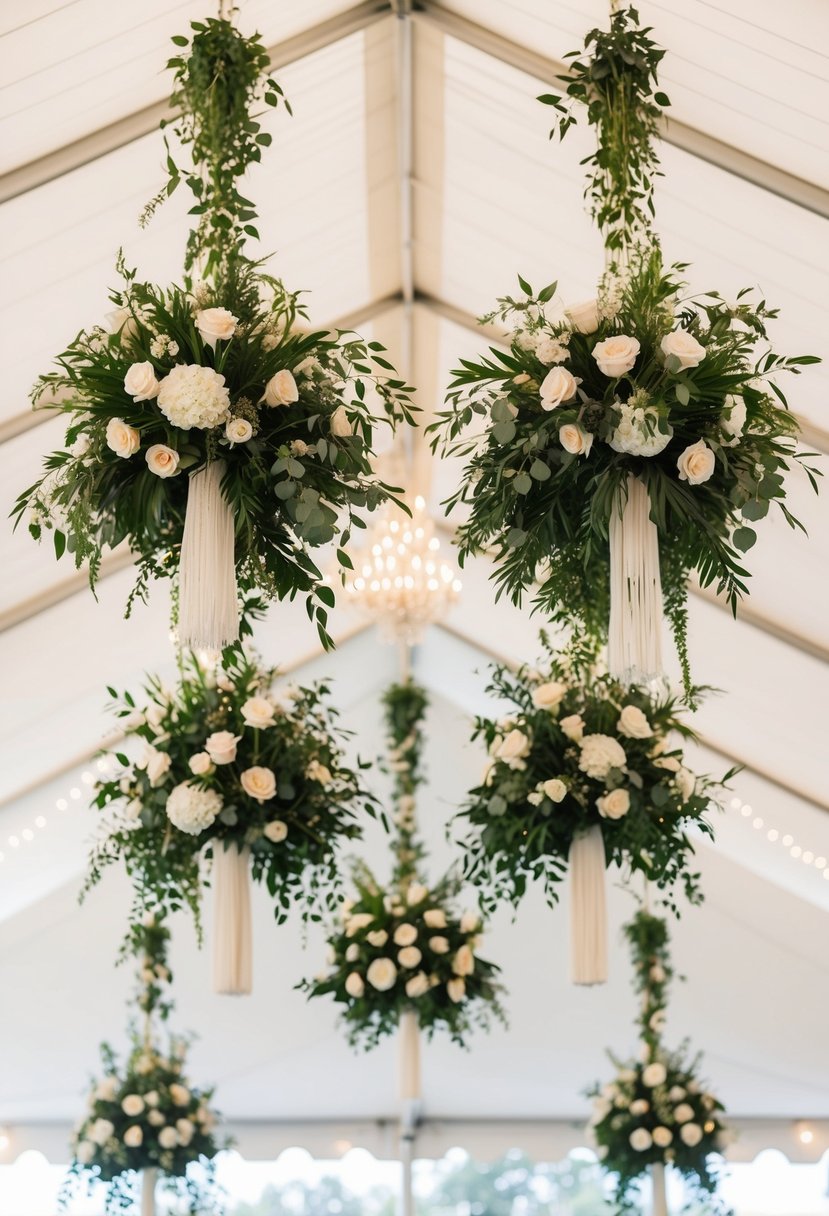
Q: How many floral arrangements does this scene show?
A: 7